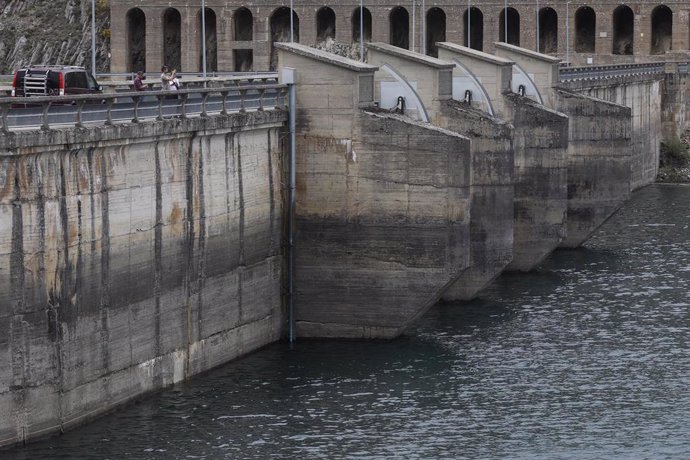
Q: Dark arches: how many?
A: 15